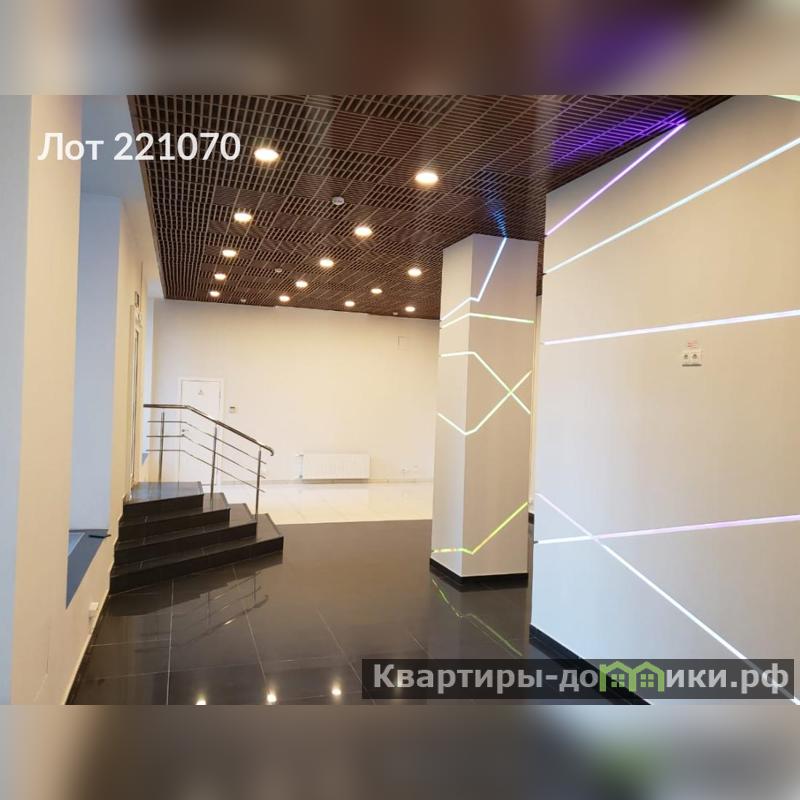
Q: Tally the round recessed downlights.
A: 14